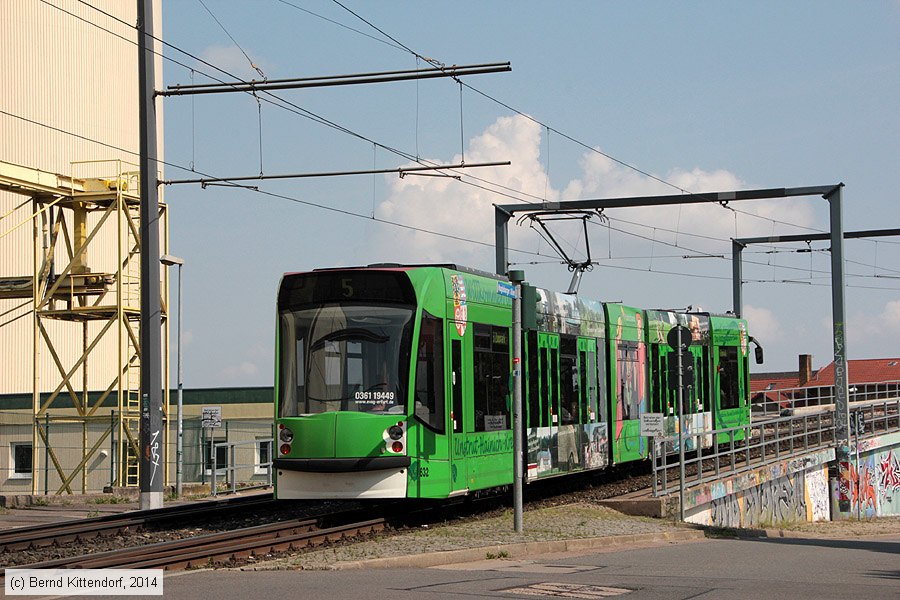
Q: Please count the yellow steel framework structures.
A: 1